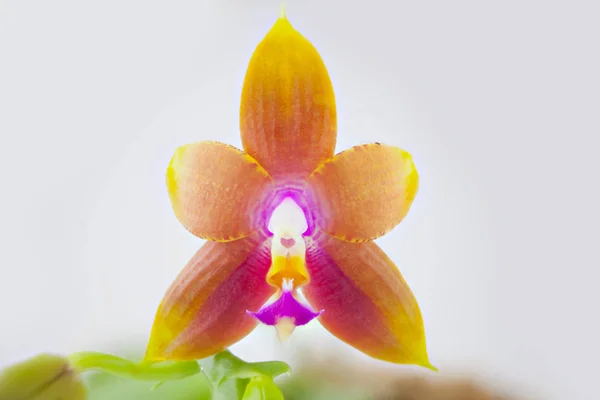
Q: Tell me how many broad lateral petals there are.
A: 2